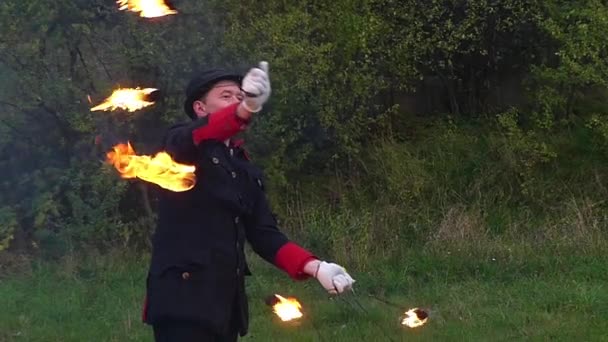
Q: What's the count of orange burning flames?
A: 5